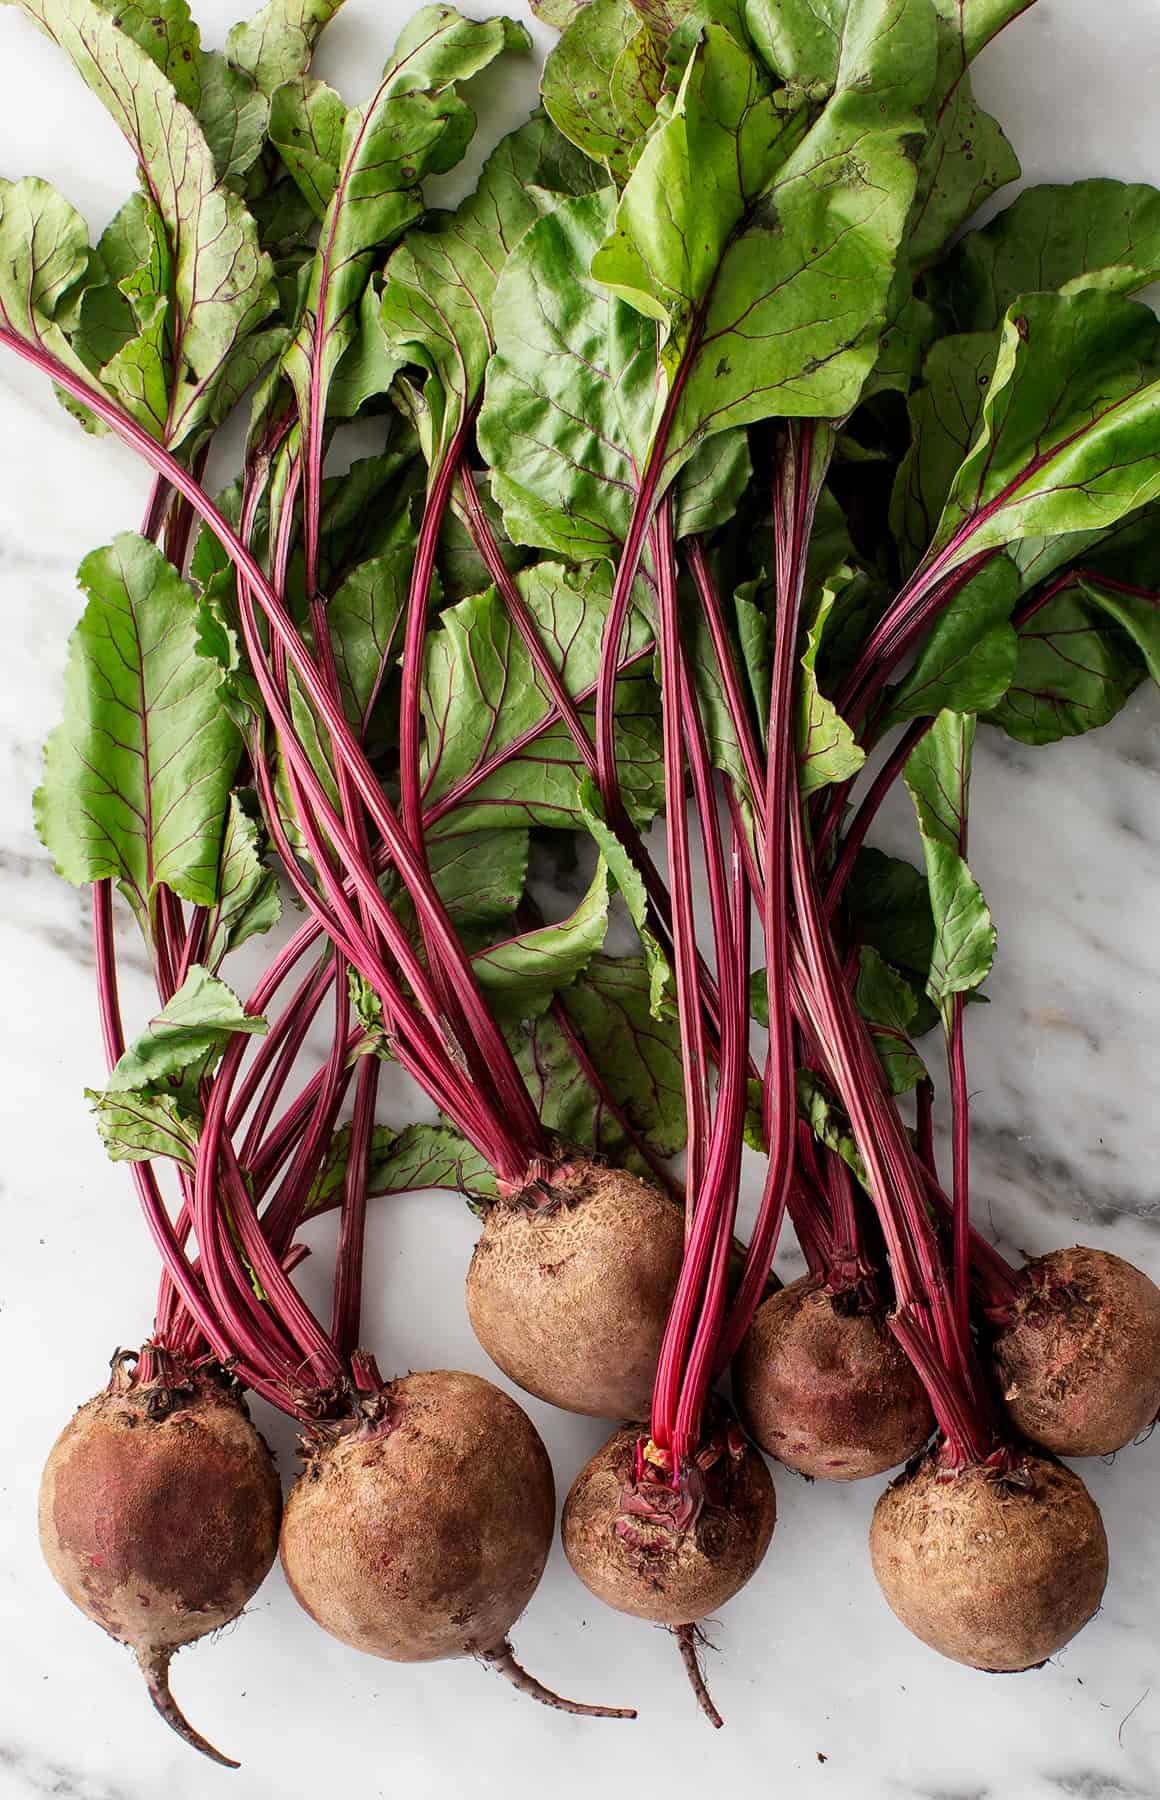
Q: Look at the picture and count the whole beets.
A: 7